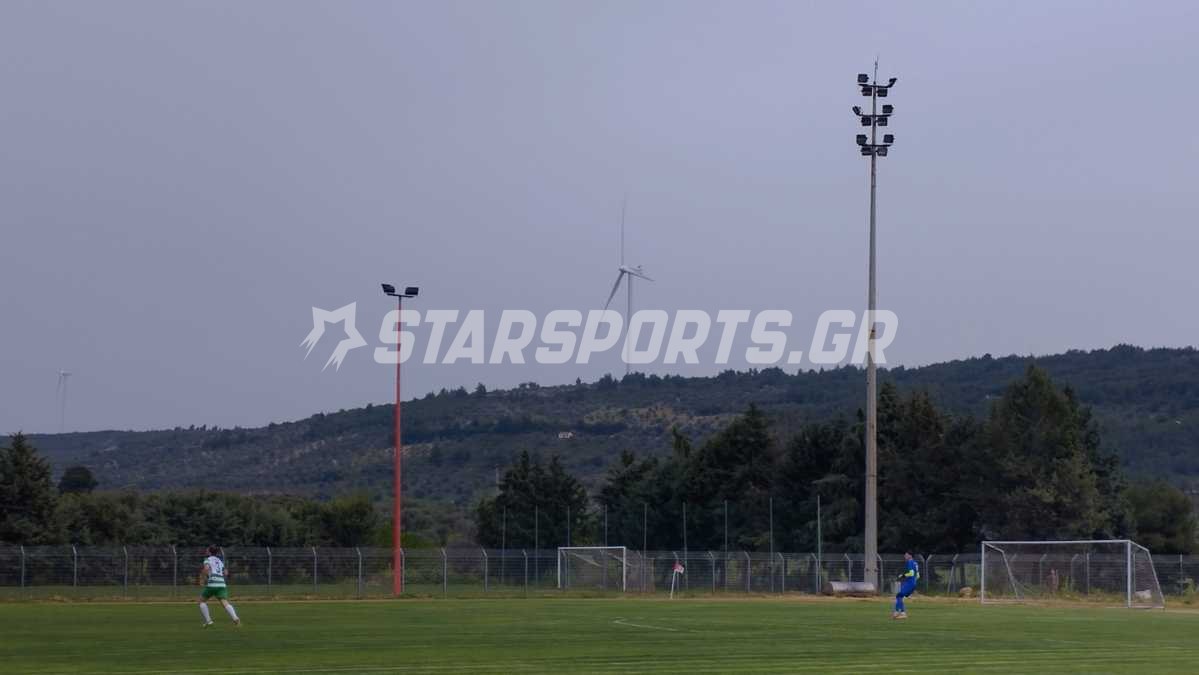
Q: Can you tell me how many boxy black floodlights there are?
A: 14